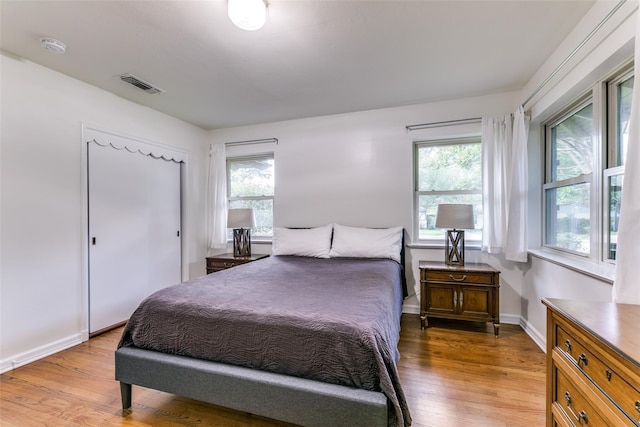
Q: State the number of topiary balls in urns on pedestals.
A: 0